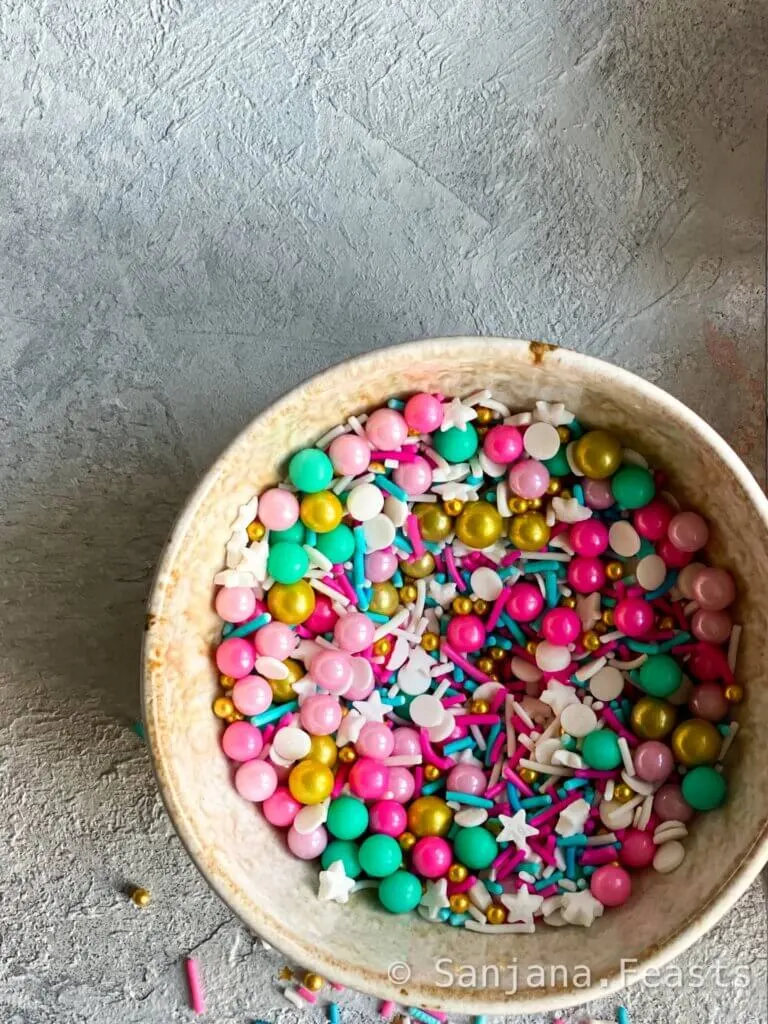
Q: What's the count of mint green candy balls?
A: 15